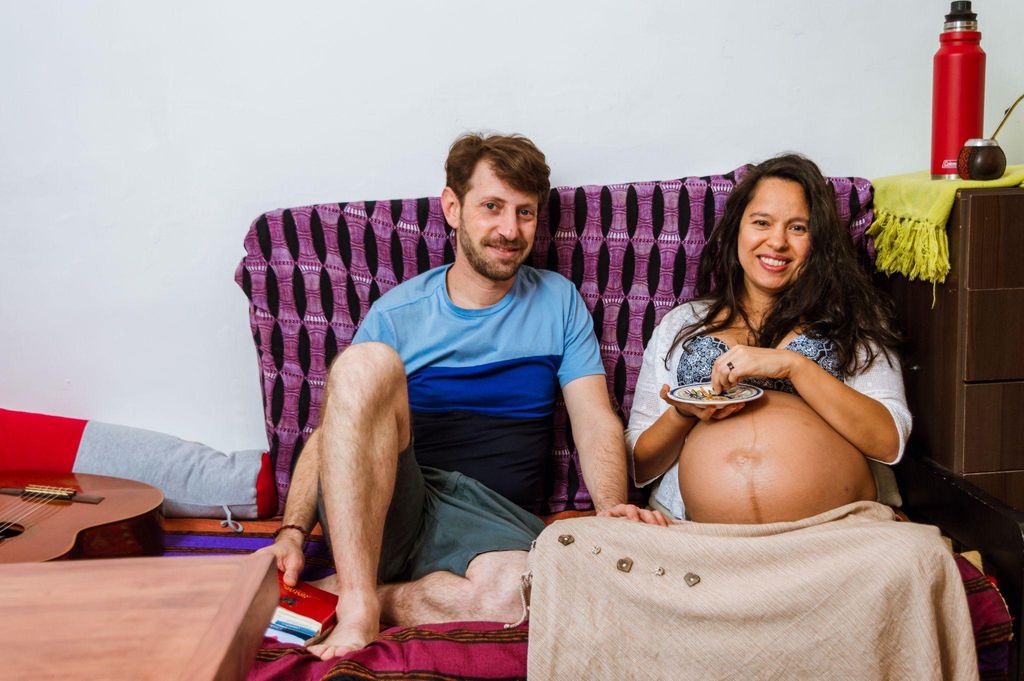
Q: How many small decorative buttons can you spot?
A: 5